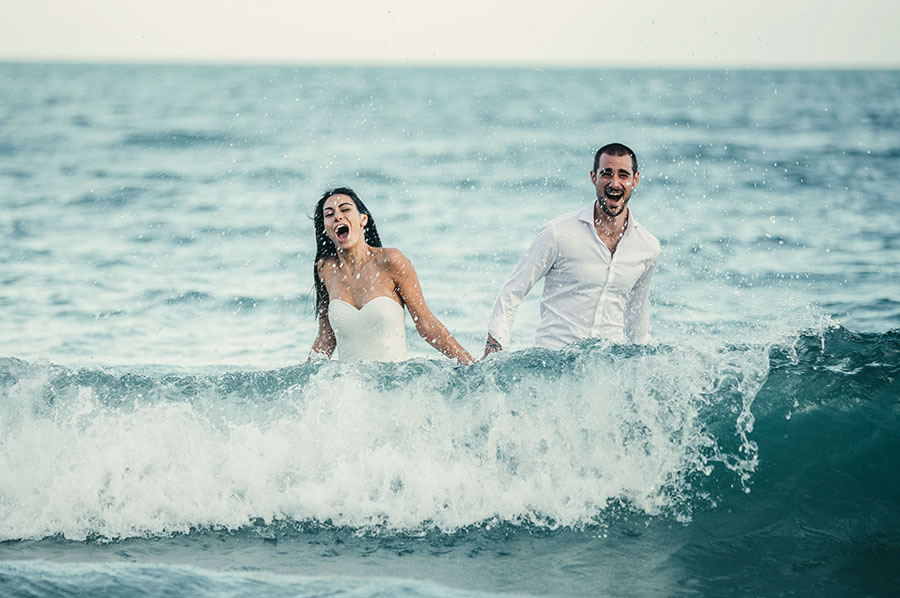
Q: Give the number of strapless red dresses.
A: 0